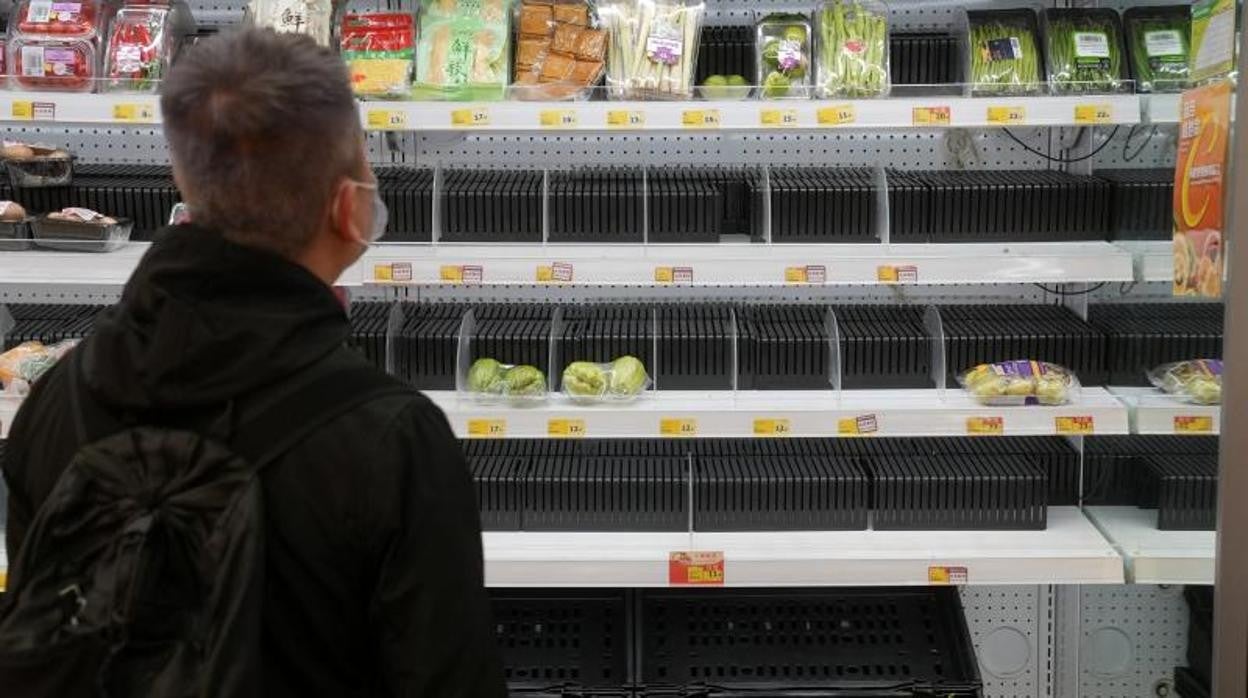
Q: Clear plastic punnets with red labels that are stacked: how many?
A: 2